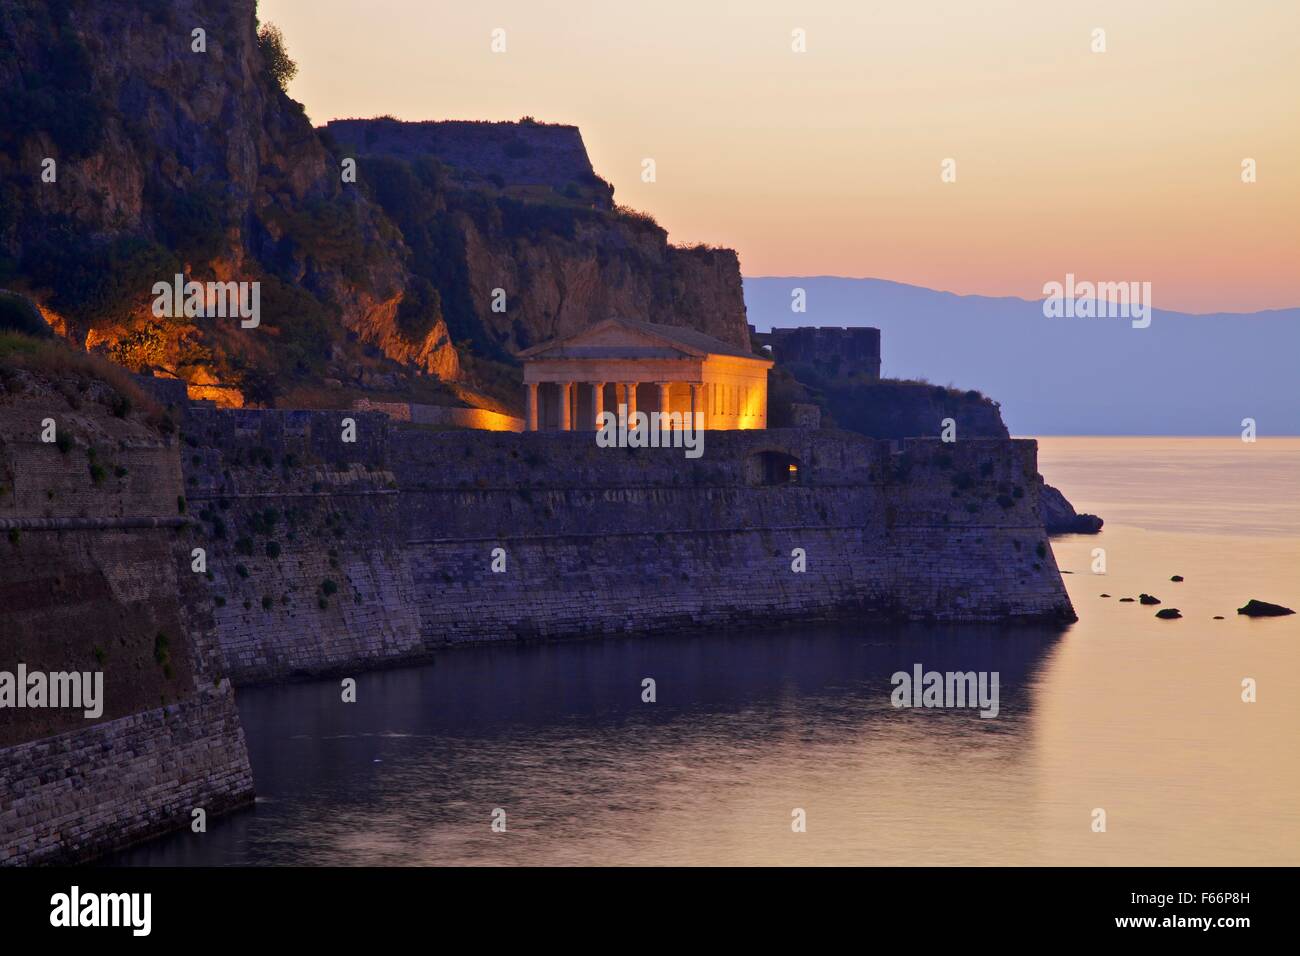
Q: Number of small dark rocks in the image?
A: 7